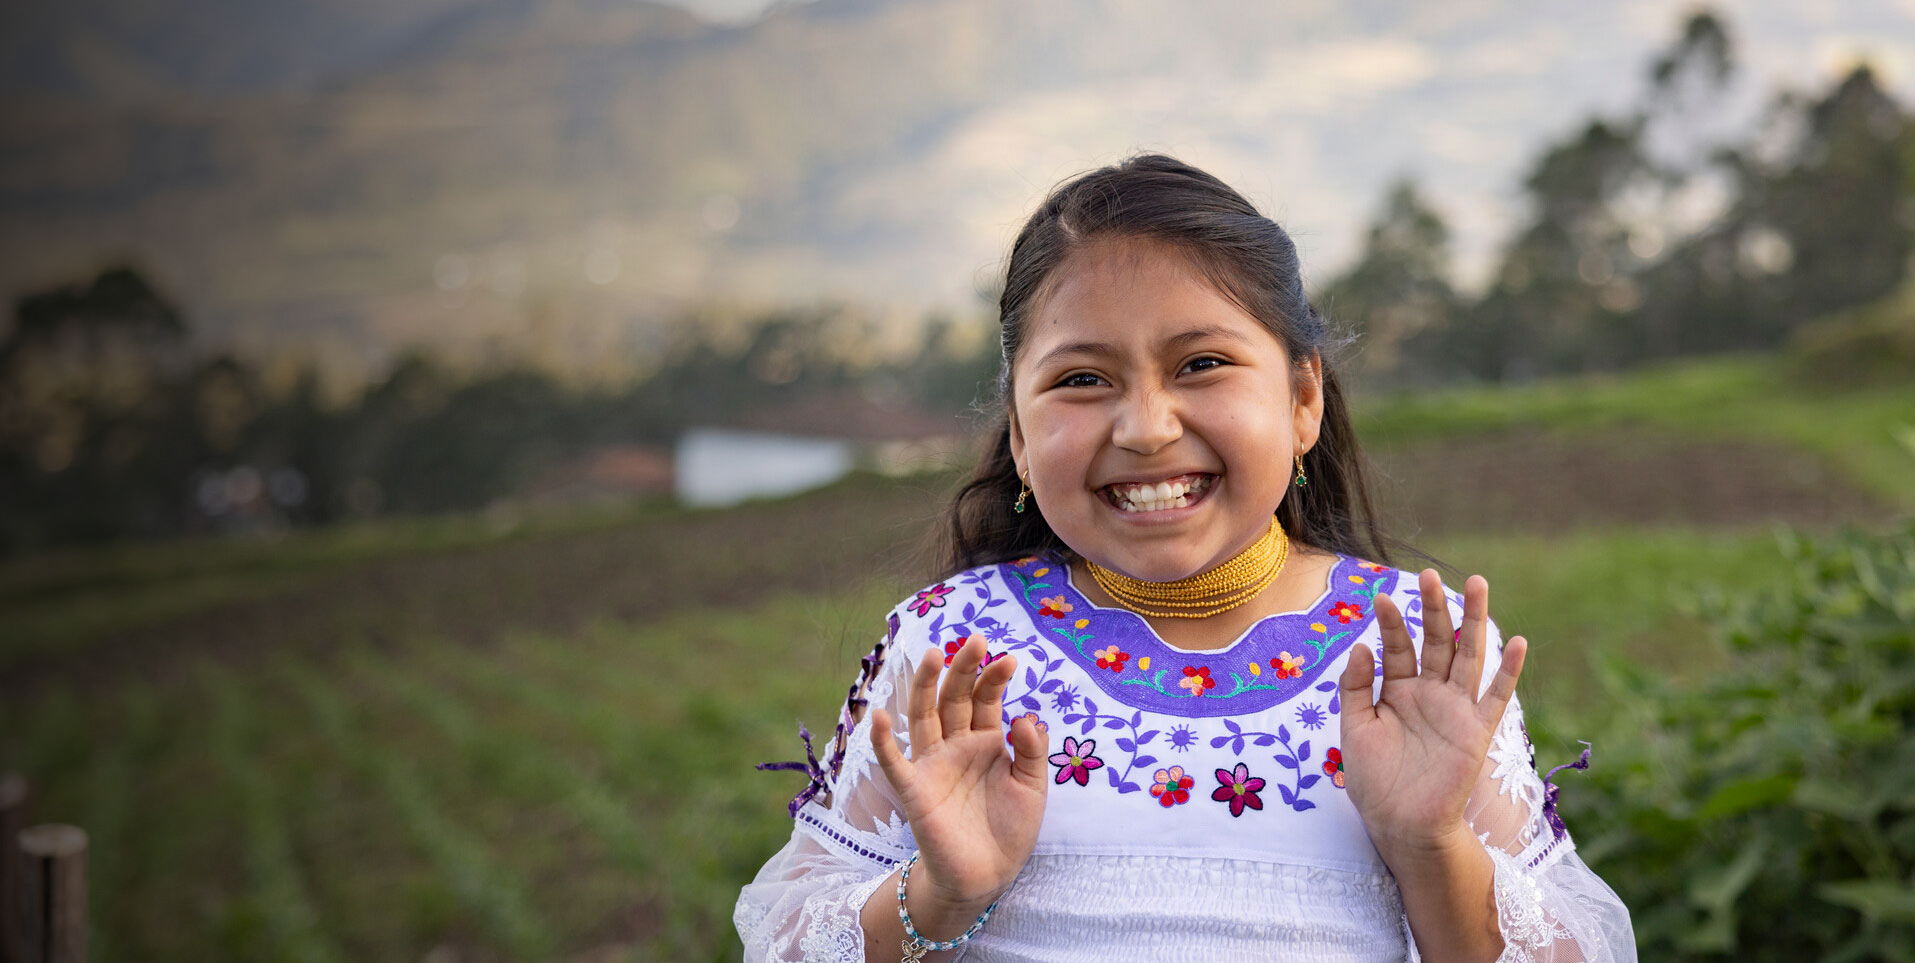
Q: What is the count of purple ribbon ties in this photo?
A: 2